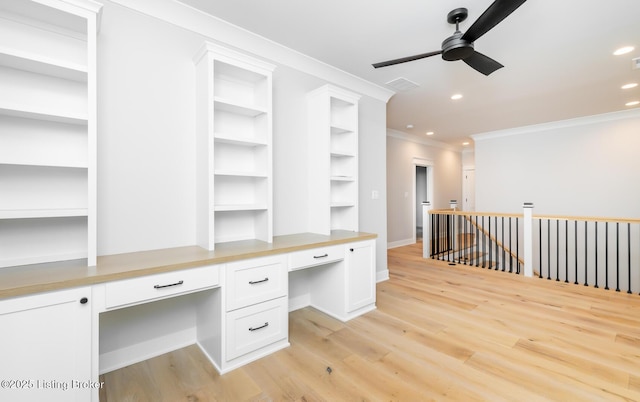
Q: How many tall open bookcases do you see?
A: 3